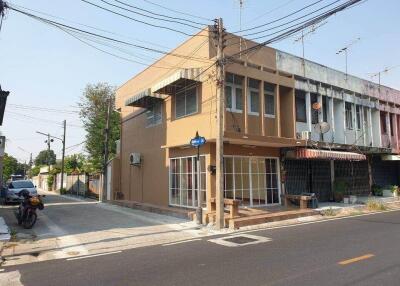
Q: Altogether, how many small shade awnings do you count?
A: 2